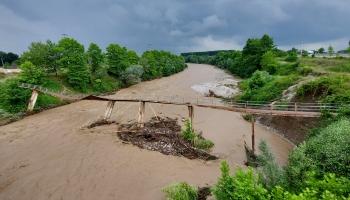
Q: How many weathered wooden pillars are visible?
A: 5